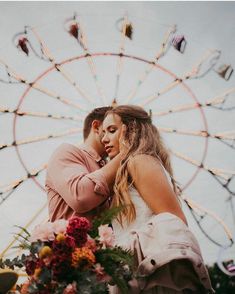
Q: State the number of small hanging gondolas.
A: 5